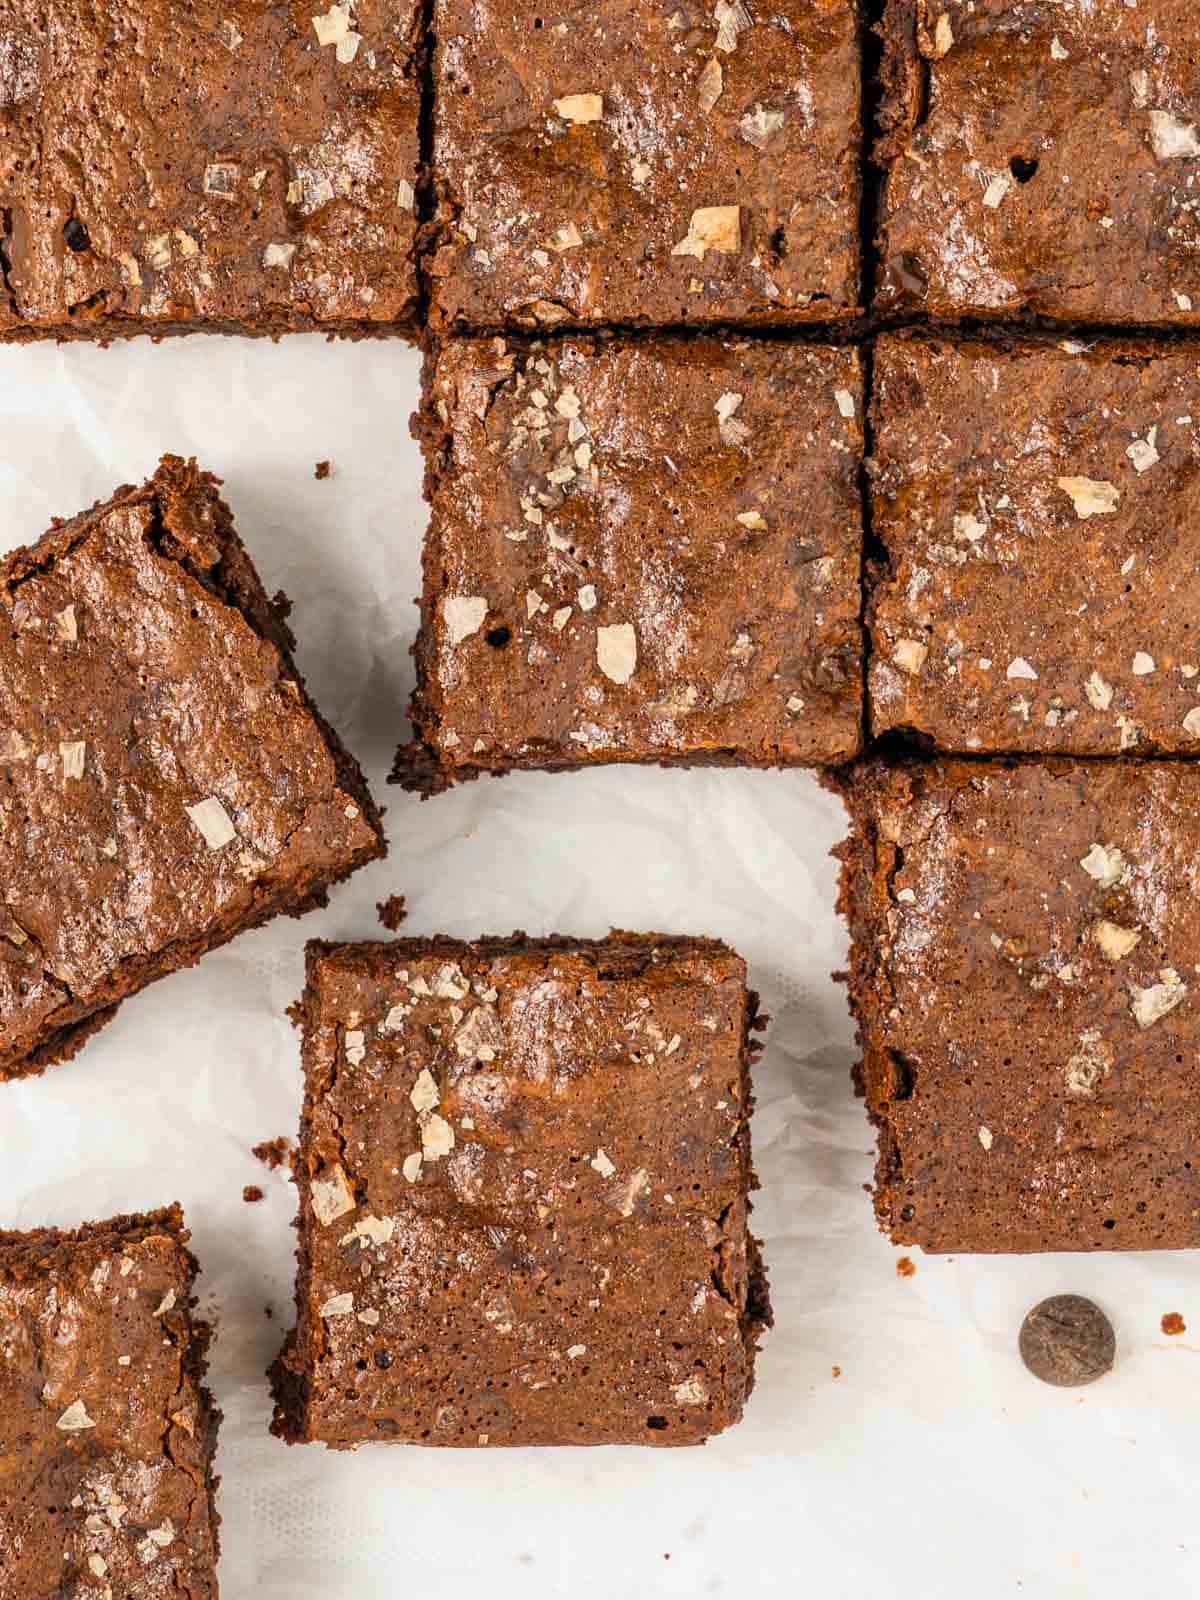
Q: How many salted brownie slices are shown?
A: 9